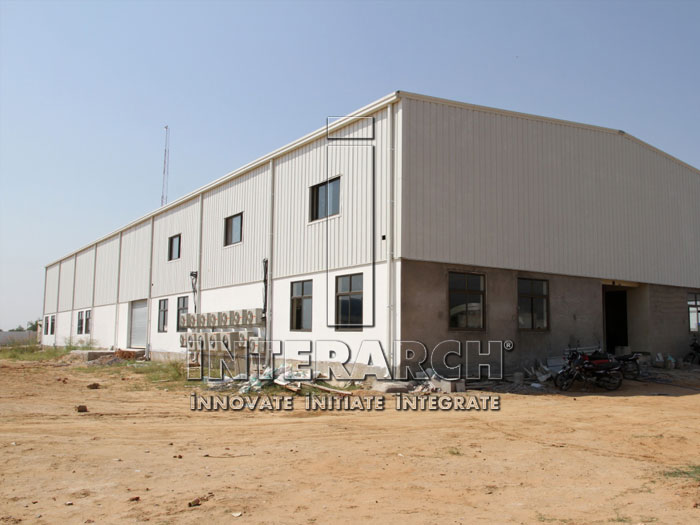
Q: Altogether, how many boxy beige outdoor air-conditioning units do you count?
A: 14